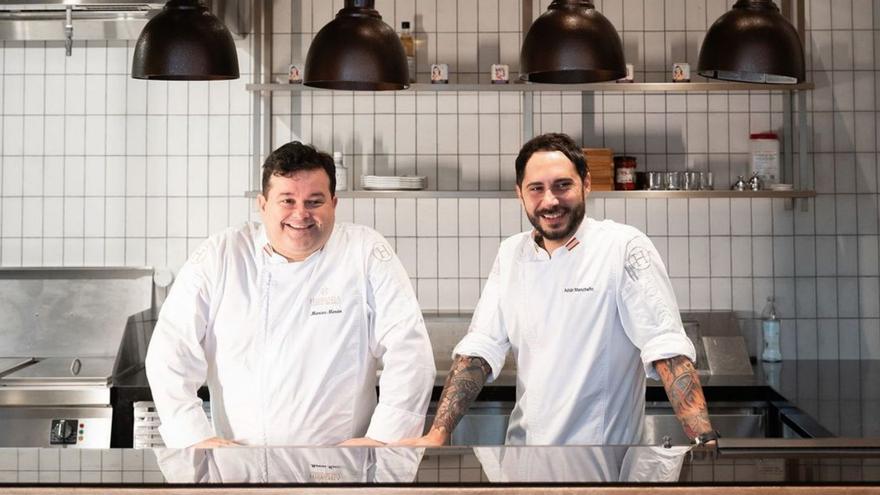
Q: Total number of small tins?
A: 5